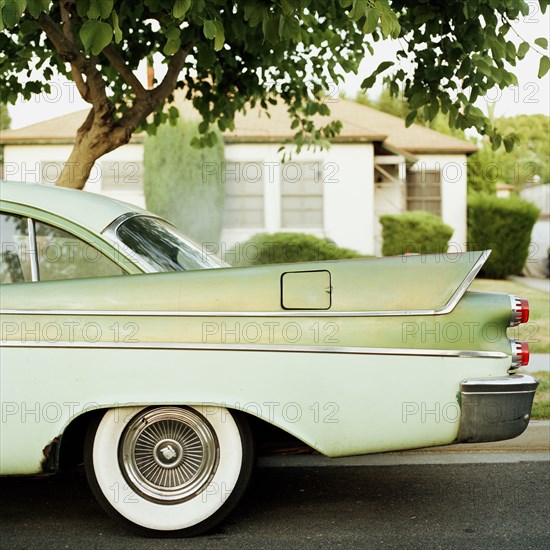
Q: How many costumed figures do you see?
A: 0